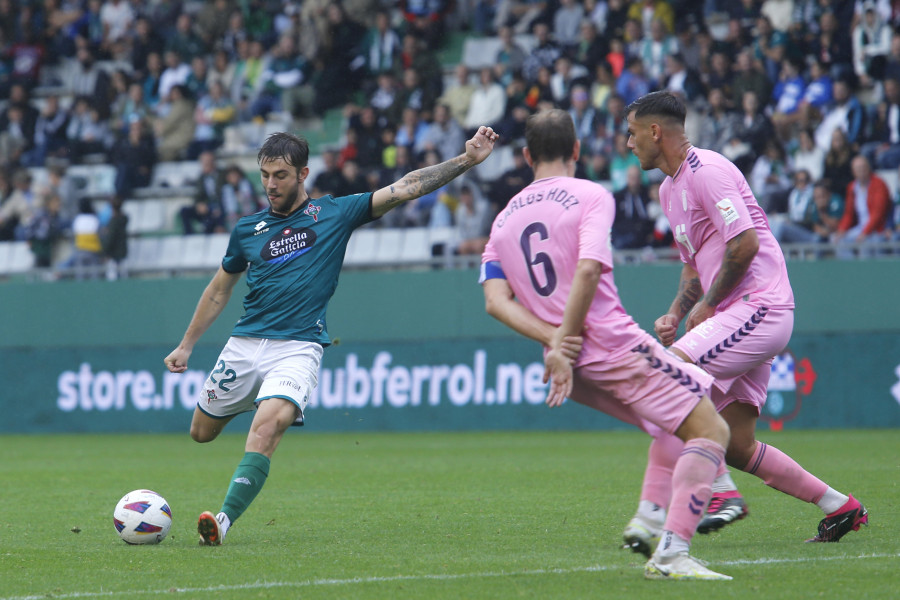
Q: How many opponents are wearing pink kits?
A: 2